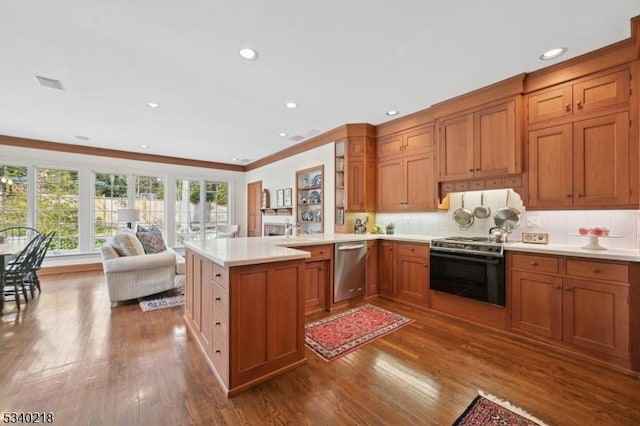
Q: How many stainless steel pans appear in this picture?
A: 3